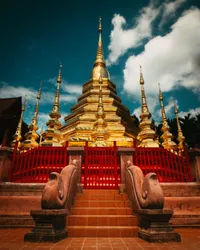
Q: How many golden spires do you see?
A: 8